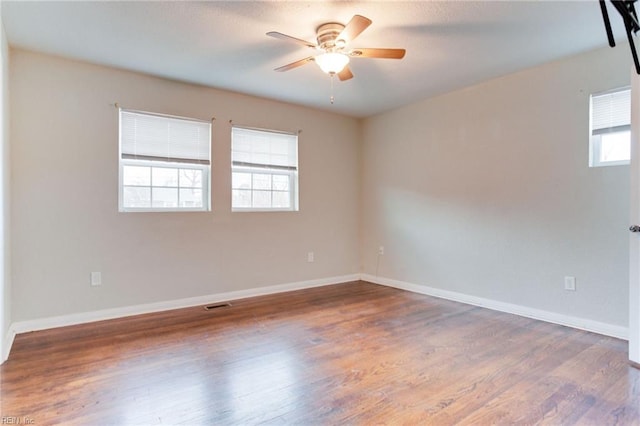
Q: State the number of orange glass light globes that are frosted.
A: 0